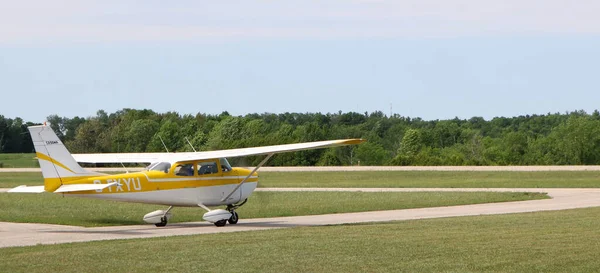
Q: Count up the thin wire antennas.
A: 3